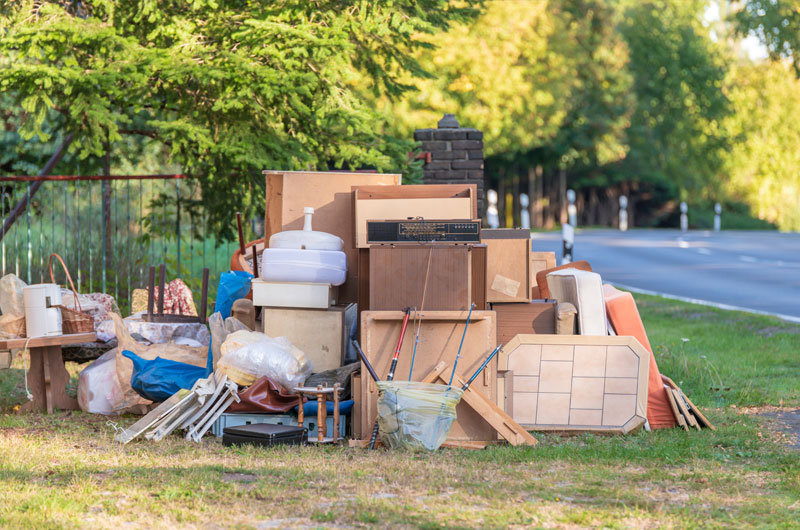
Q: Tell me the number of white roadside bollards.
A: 7